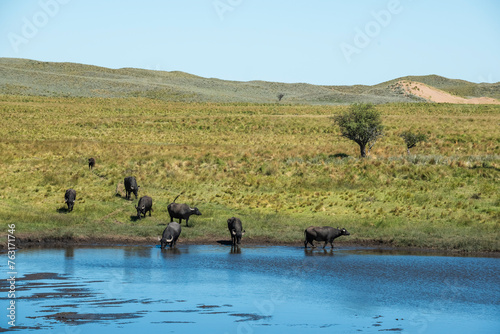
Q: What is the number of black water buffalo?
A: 8